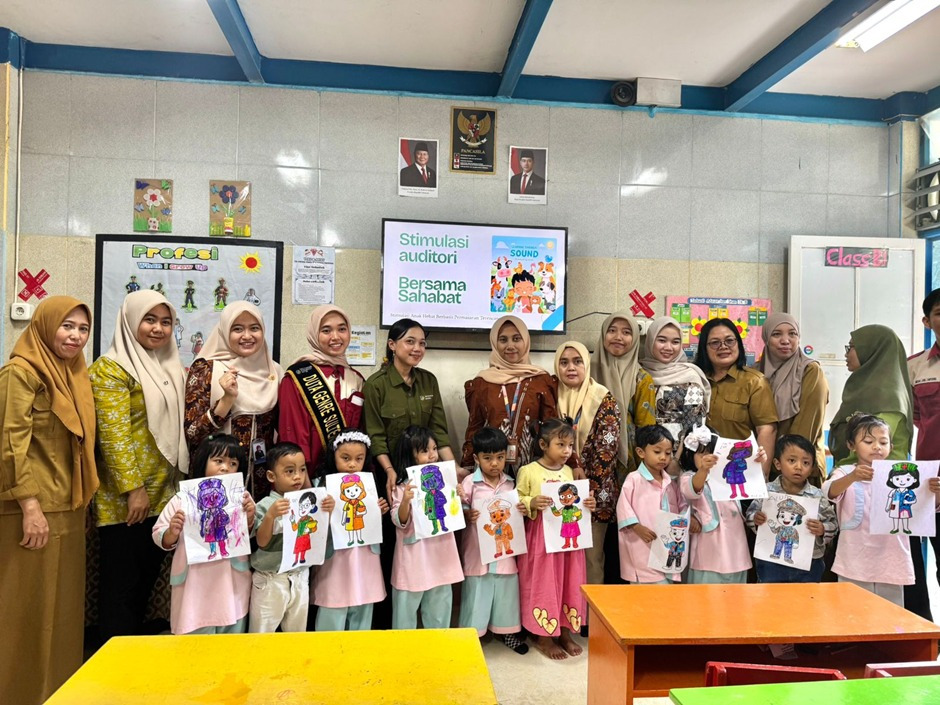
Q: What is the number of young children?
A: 10